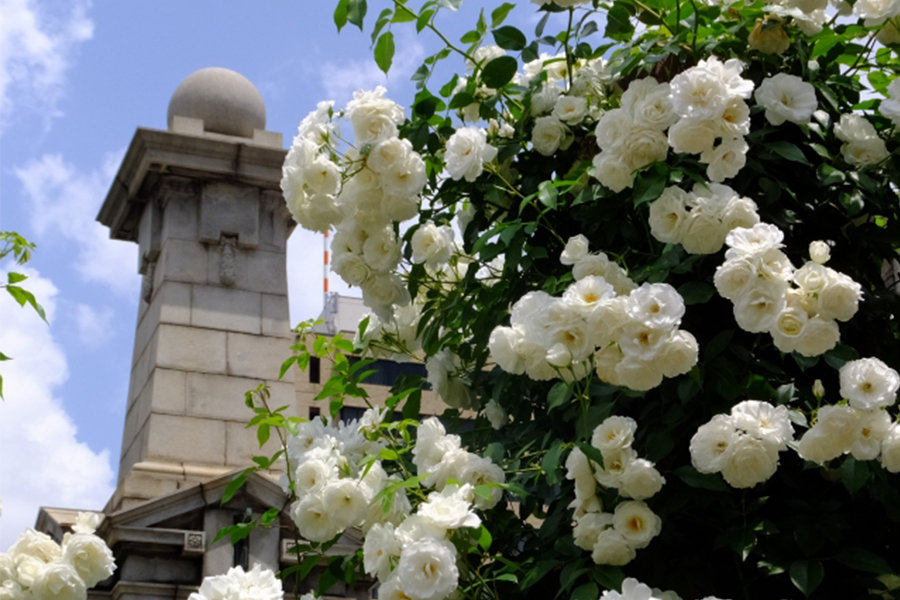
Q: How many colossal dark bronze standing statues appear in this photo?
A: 0